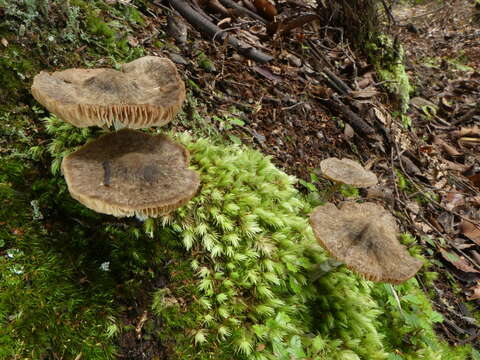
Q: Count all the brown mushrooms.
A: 4